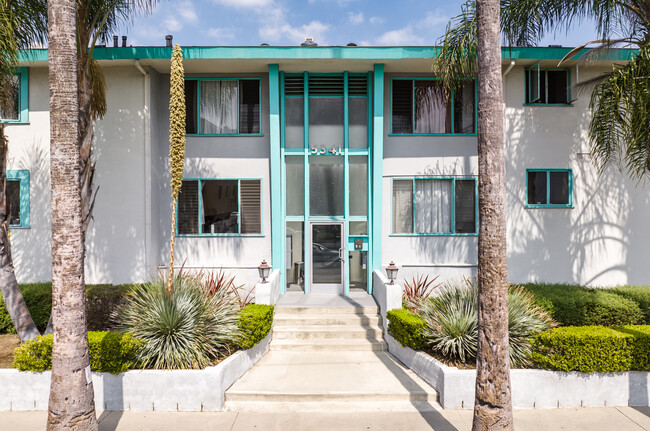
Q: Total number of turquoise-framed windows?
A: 8